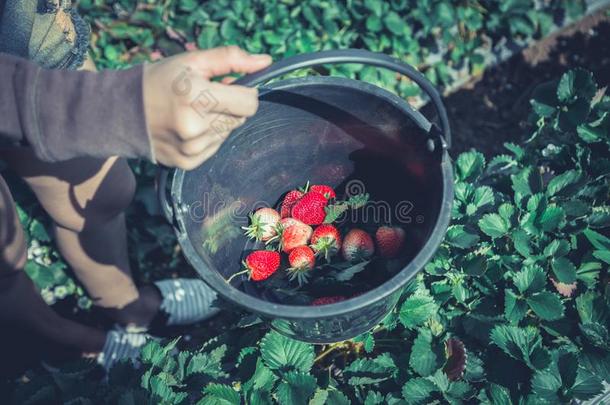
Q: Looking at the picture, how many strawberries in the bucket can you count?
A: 11